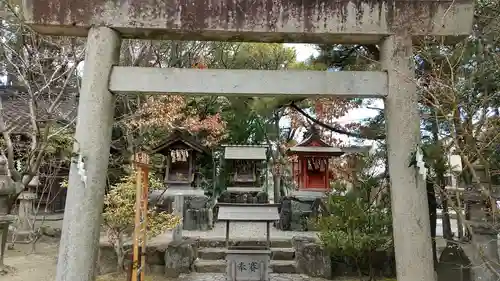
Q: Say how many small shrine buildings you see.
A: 3